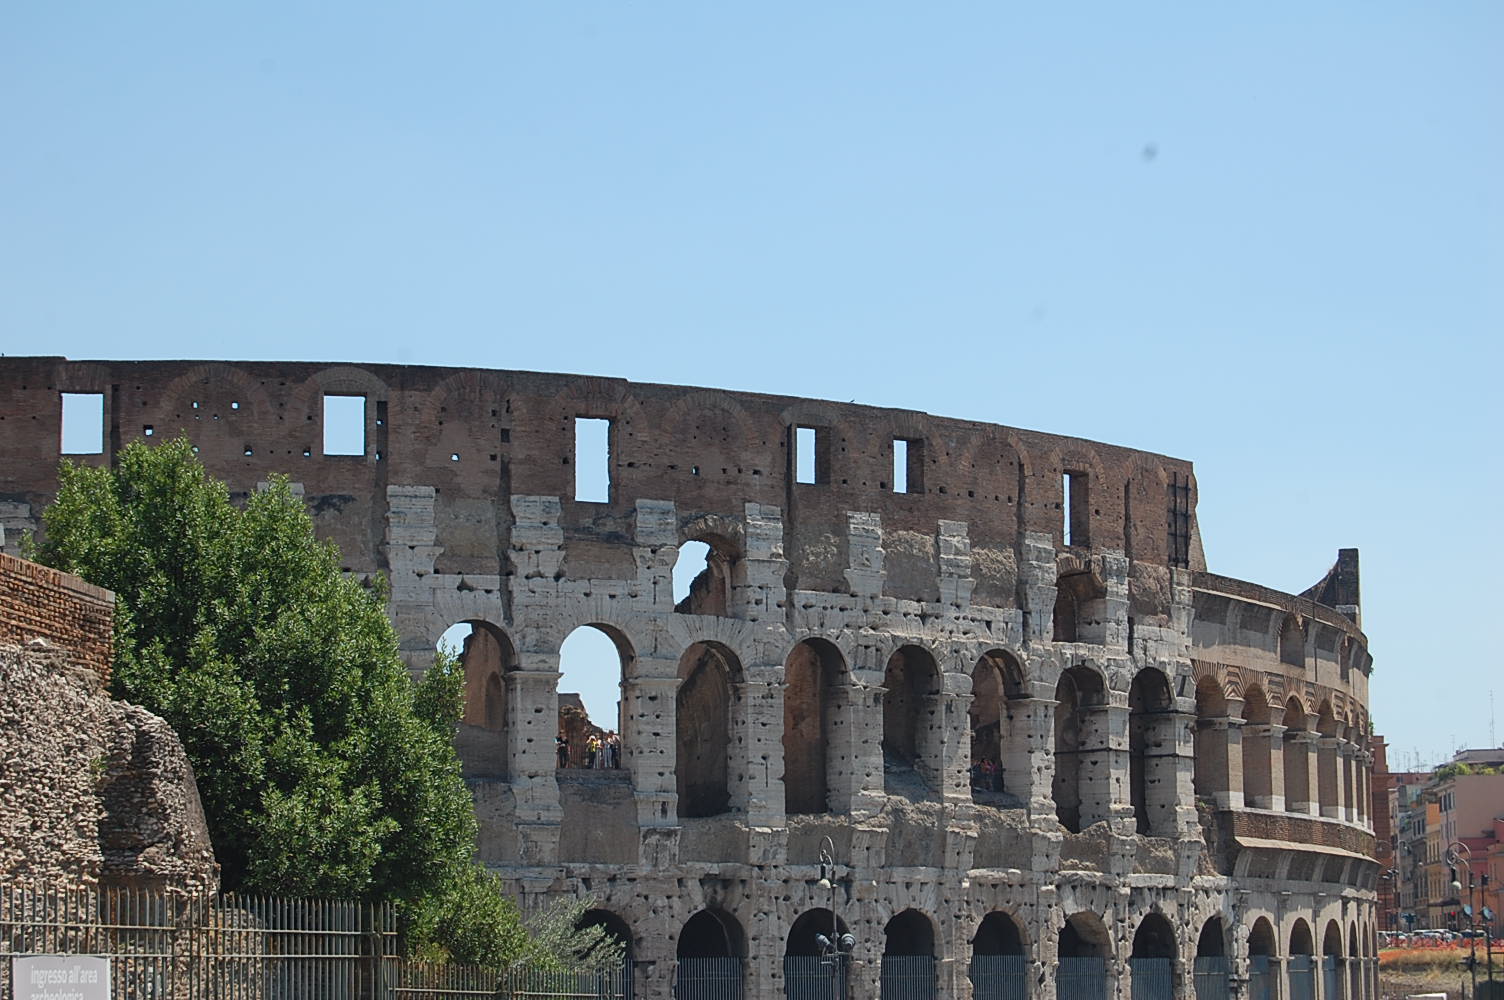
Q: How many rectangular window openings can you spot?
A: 6